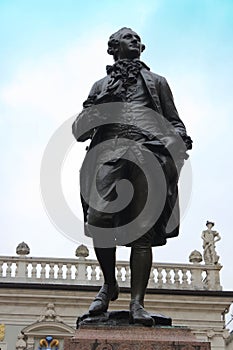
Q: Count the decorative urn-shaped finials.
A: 3